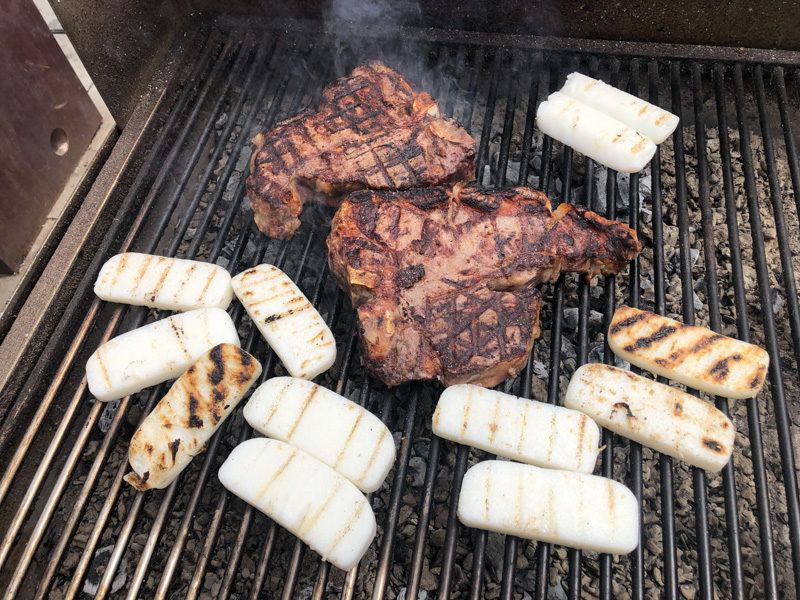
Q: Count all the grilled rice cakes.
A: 12